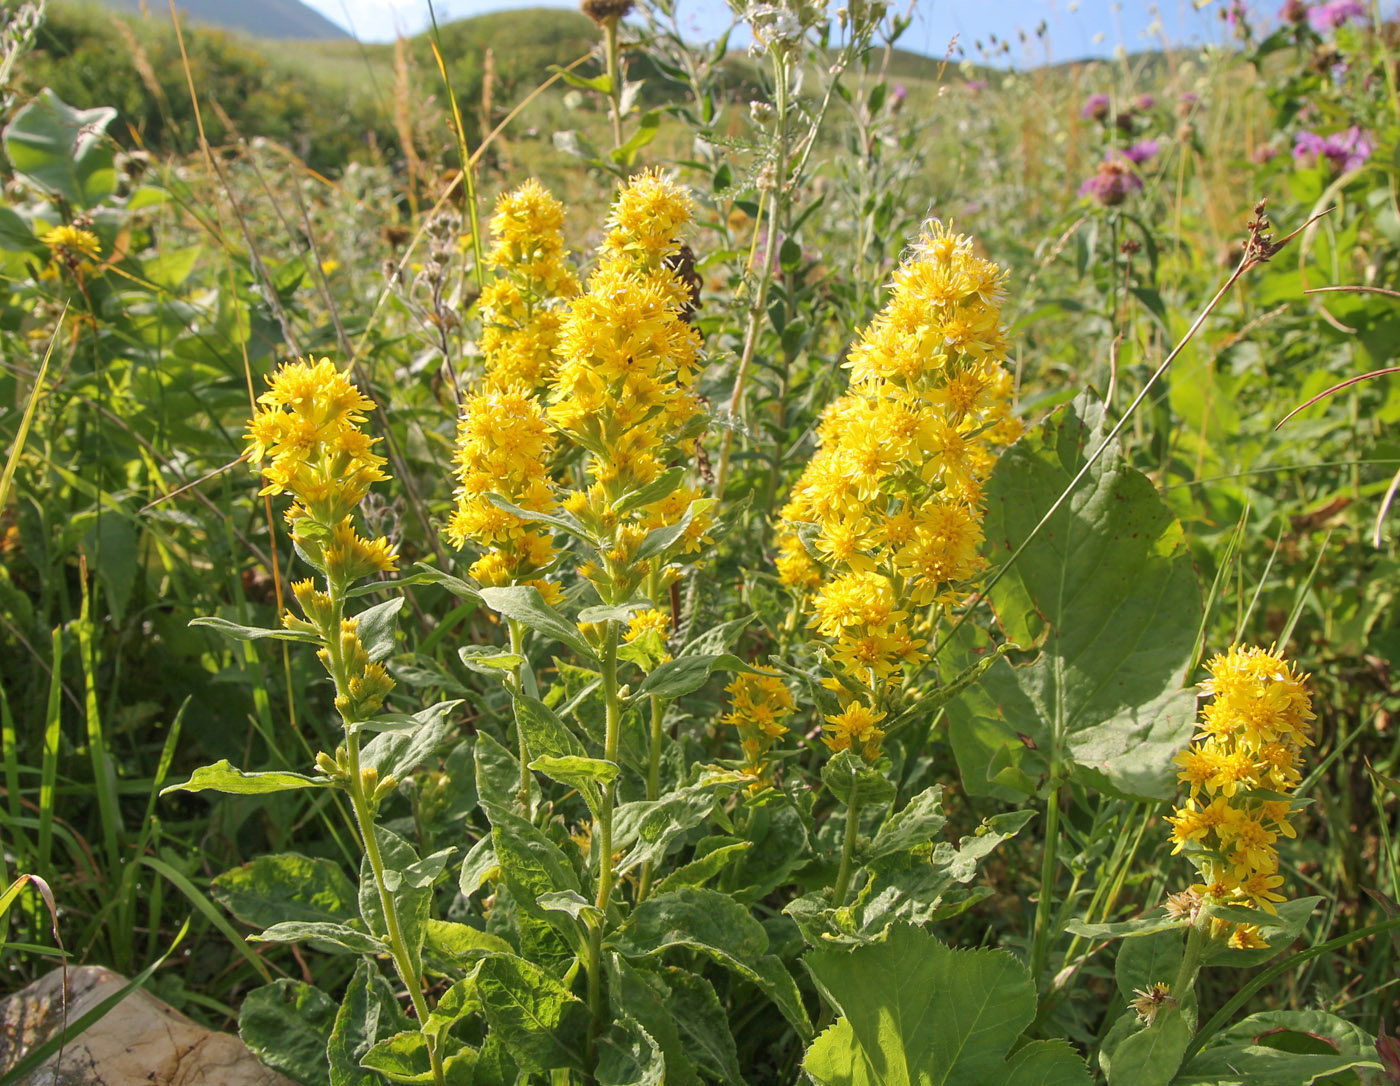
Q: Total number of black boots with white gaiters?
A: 0